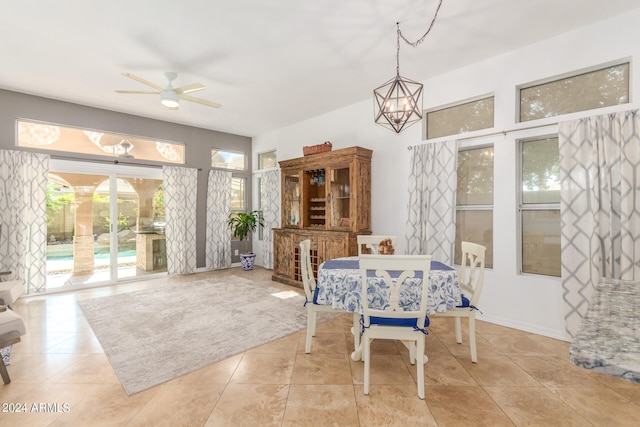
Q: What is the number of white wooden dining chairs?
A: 4